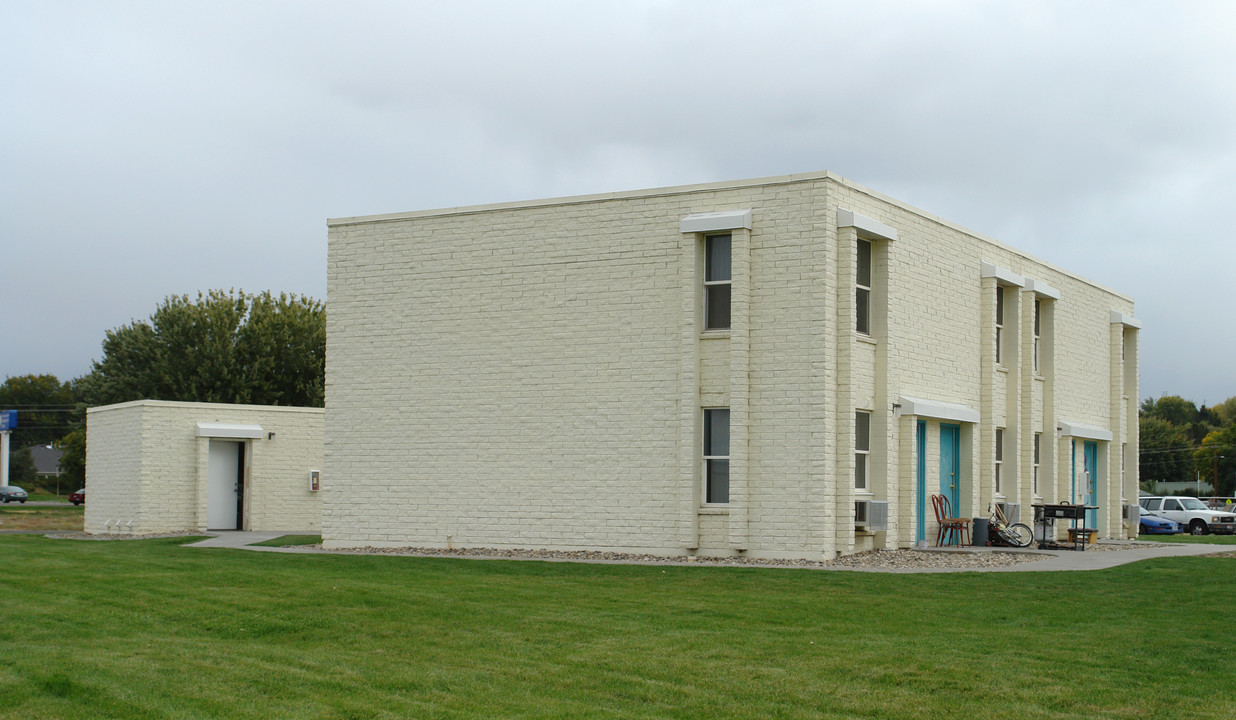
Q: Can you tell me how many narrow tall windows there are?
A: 10